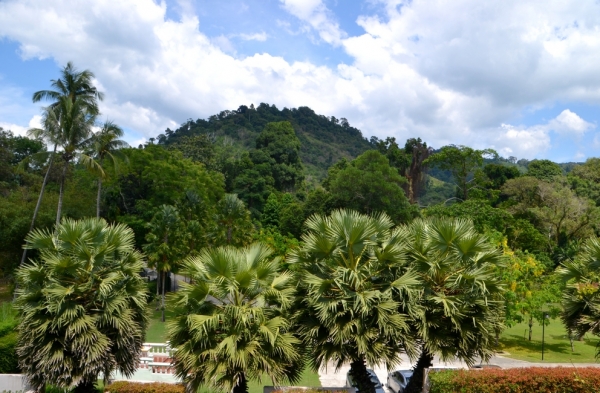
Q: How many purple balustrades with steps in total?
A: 0